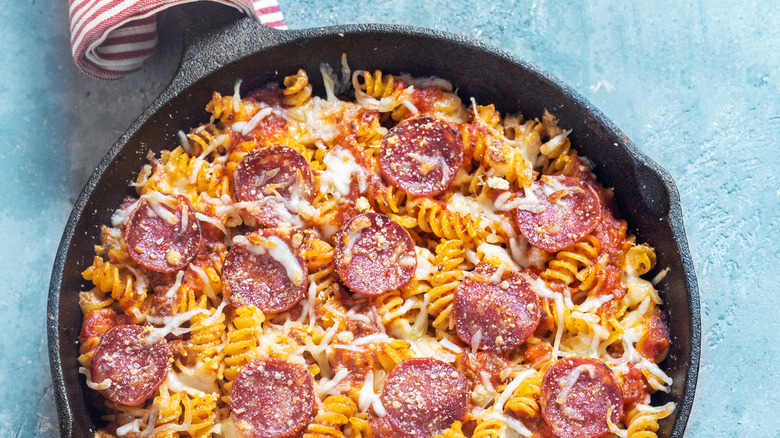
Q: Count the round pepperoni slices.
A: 11